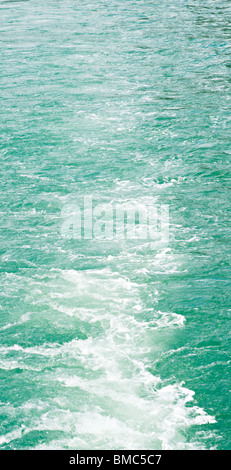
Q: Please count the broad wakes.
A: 1